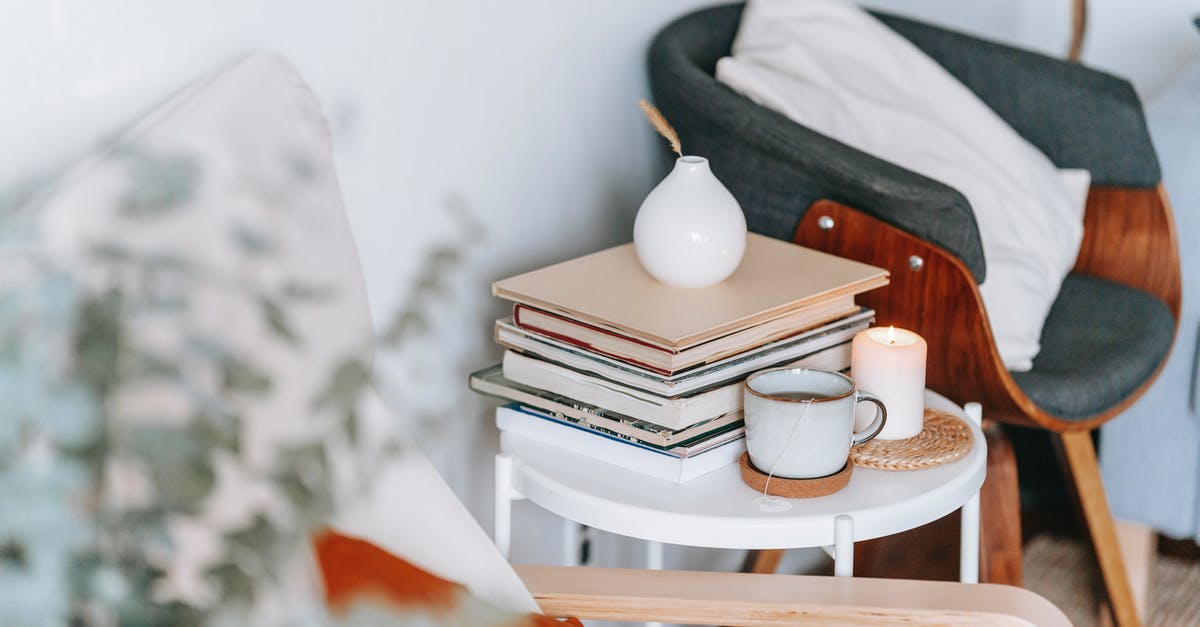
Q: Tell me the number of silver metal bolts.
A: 2